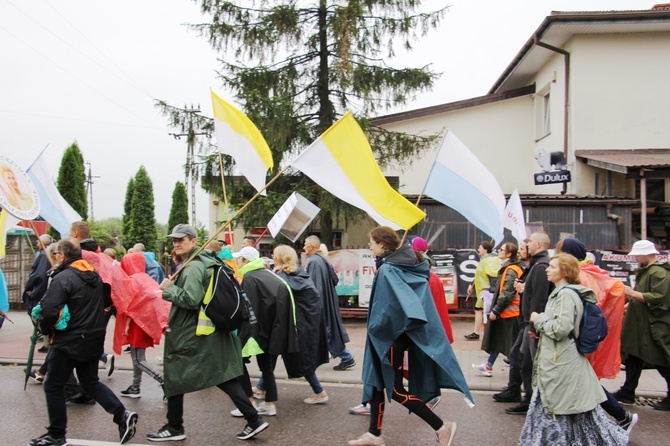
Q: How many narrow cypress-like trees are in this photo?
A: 4